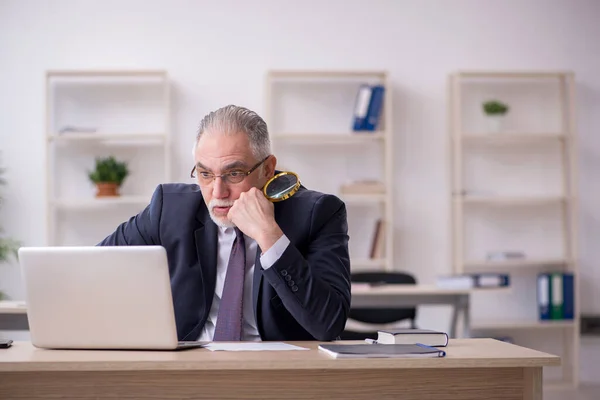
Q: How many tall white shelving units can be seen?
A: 3